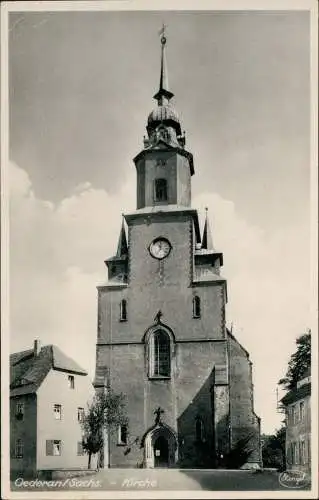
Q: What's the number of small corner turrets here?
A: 2